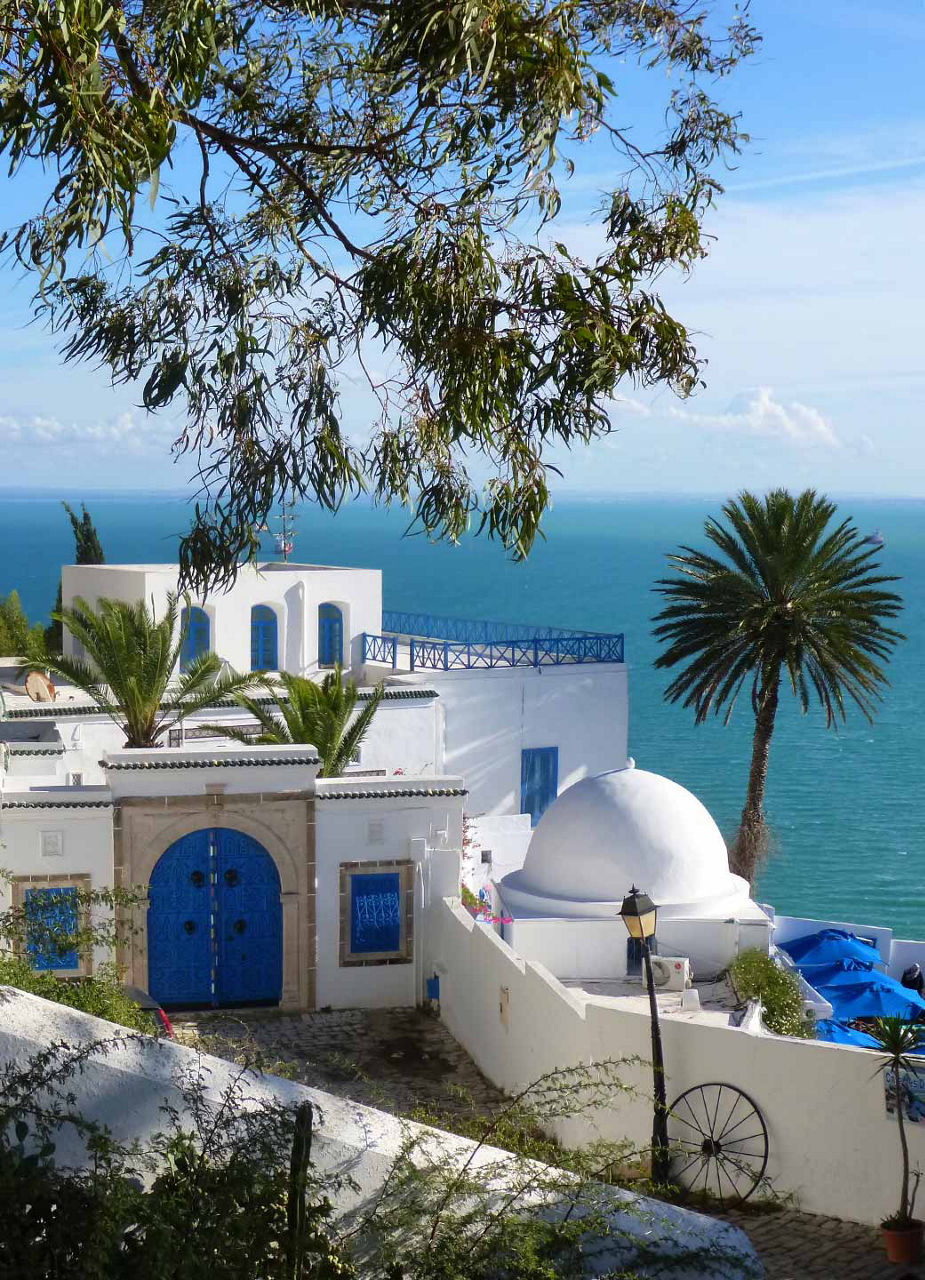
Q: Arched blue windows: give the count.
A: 3